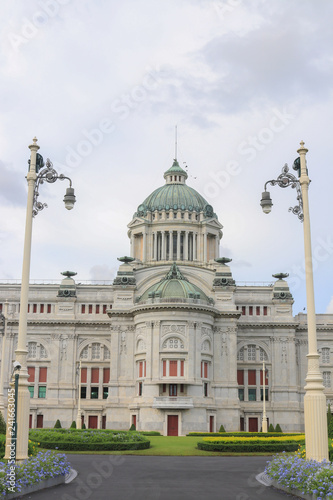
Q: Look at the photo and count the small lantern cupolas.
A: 1